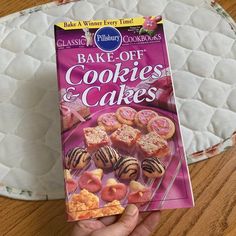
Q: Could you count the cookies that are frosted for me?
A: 4